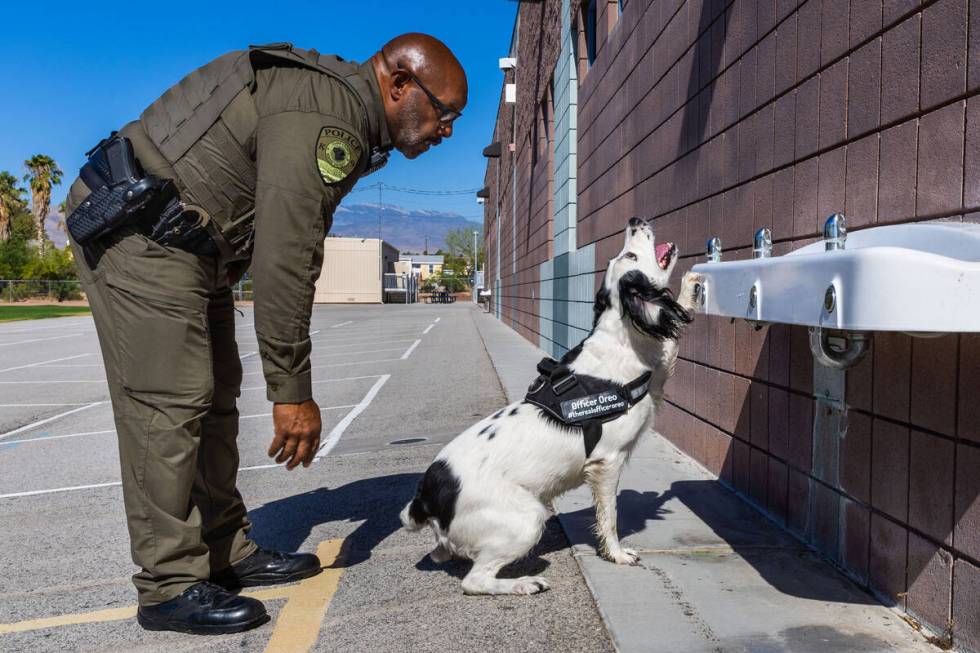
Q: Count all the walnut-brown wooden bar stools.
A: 0